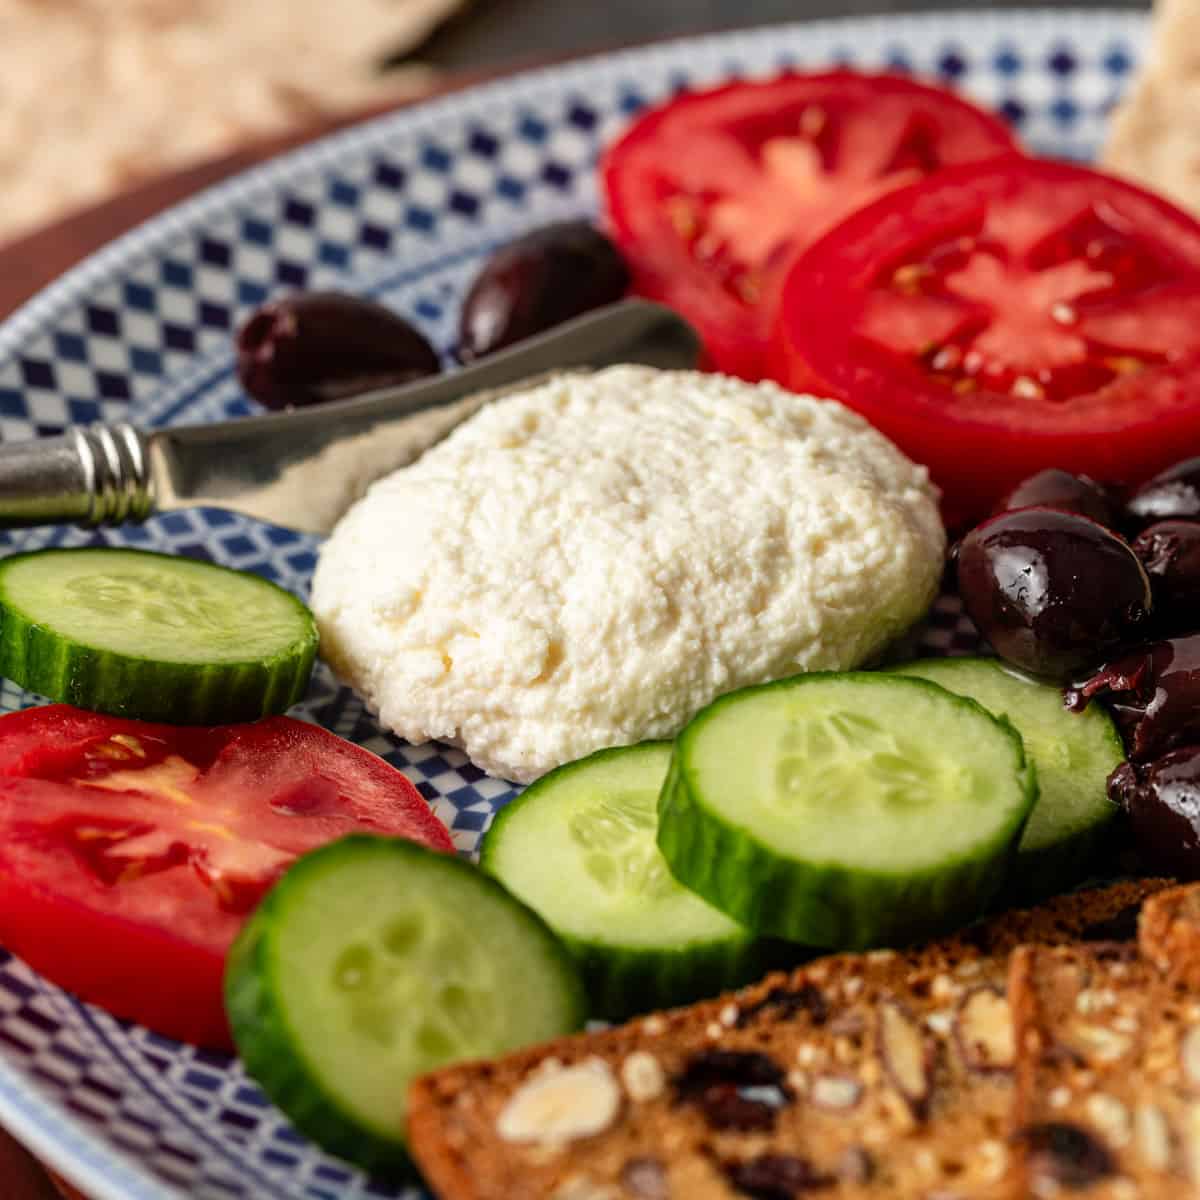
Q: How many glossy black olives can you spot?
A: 8